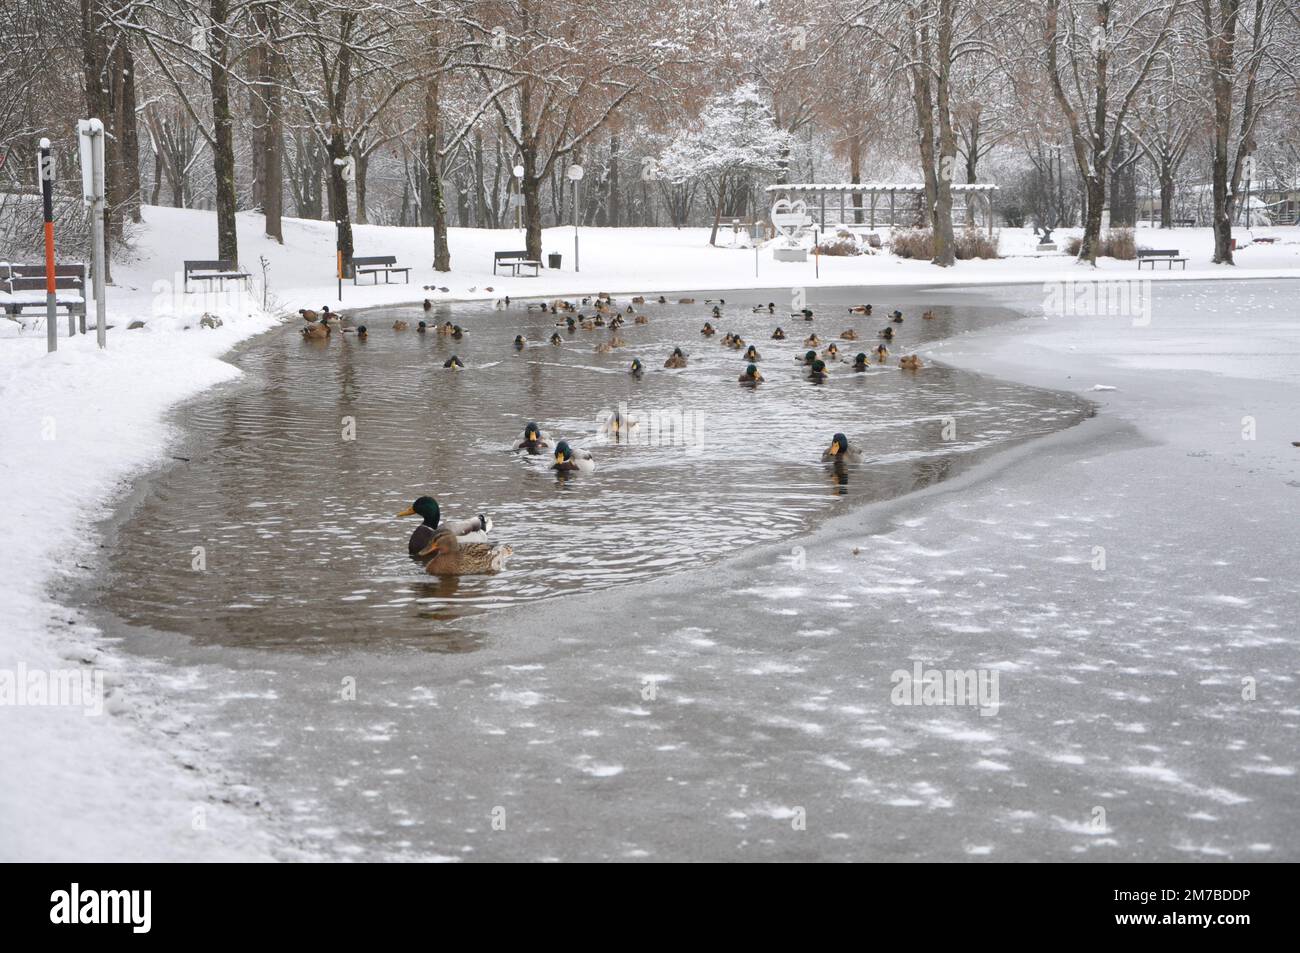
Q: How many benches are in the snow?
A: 5